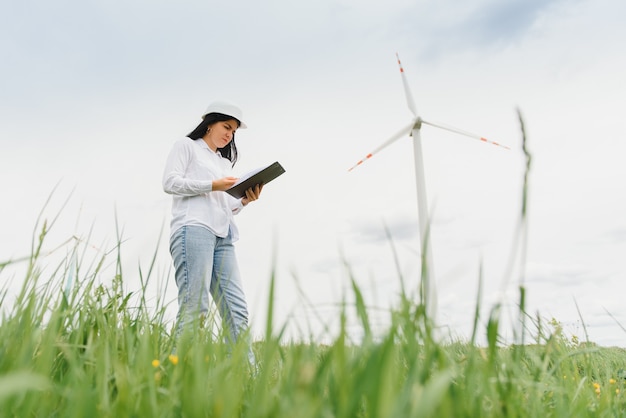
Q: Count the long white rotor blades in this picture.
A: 3